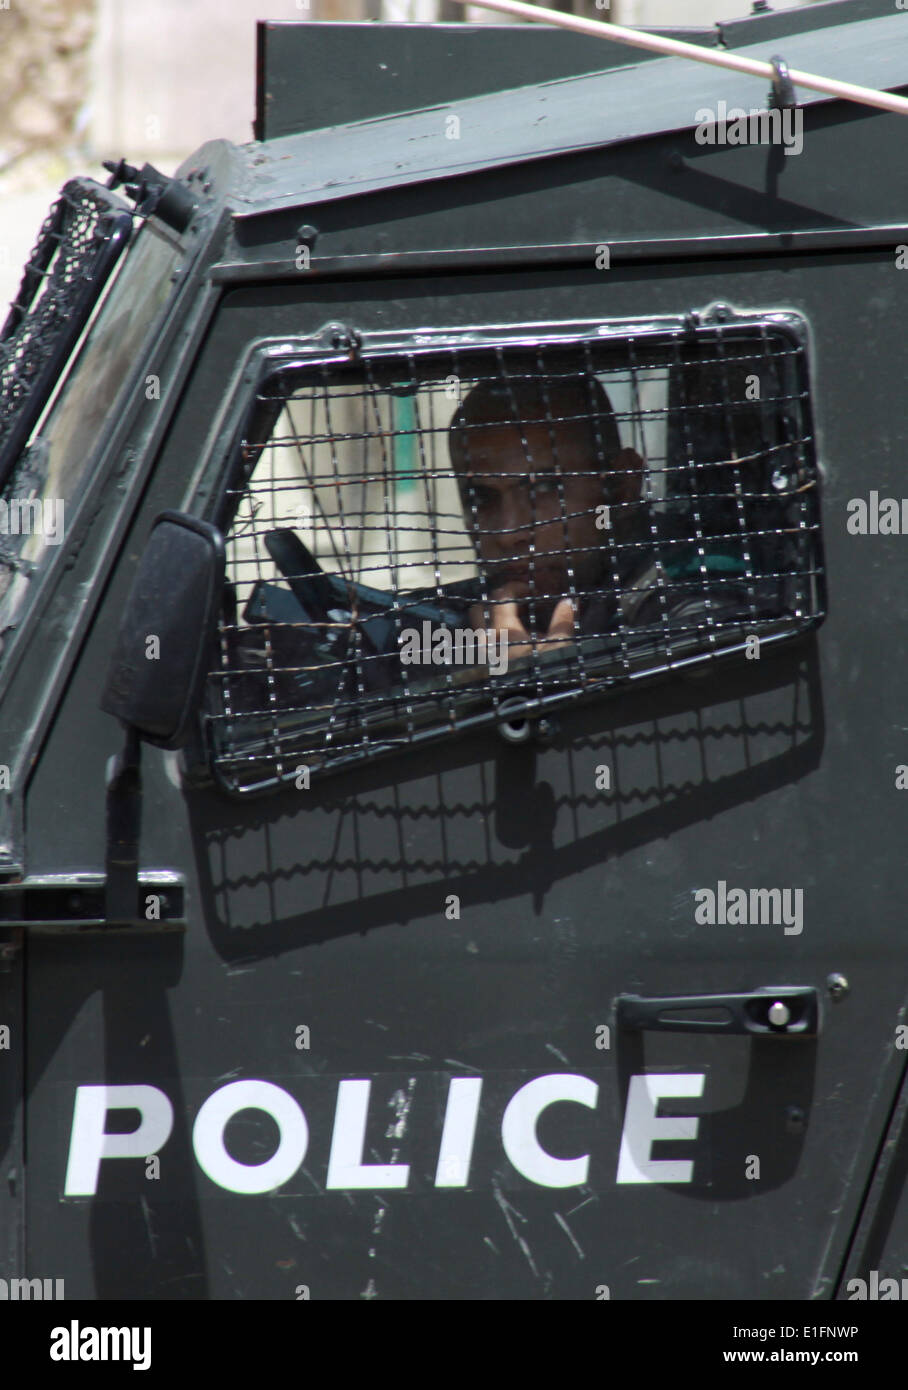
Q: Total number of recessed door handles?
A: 1